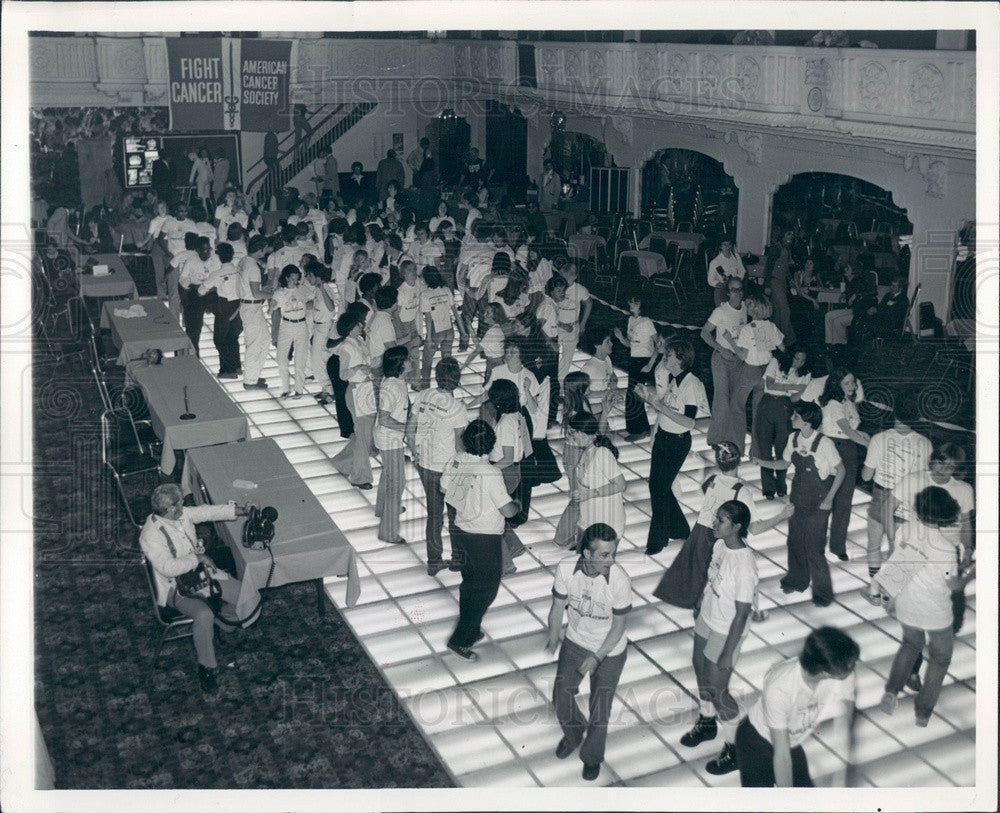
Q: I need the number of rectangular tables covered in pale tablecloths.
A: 4